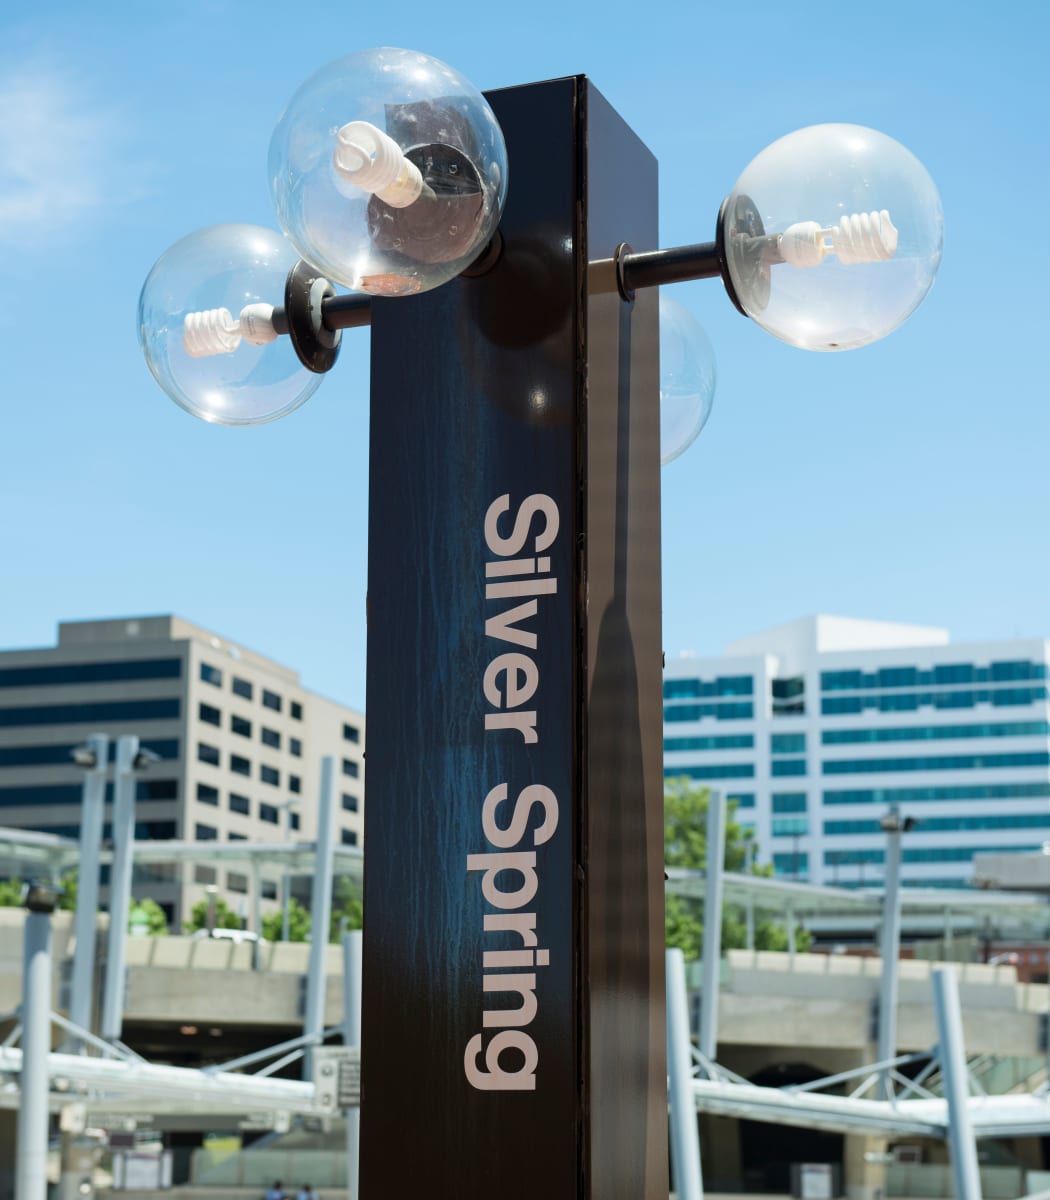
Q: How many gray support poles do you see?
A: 9